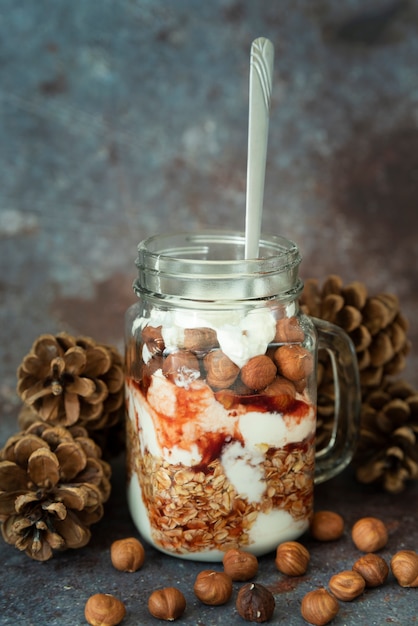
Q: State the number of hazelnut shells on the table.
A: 13